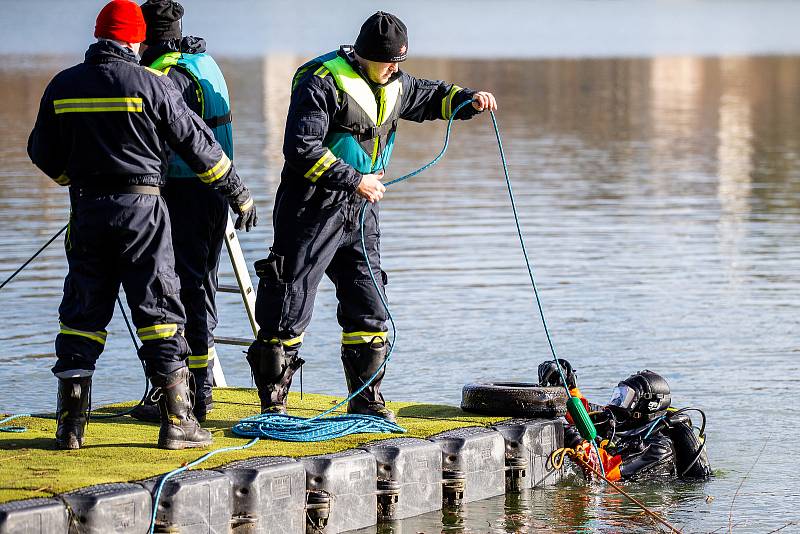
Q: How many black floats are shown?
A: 8